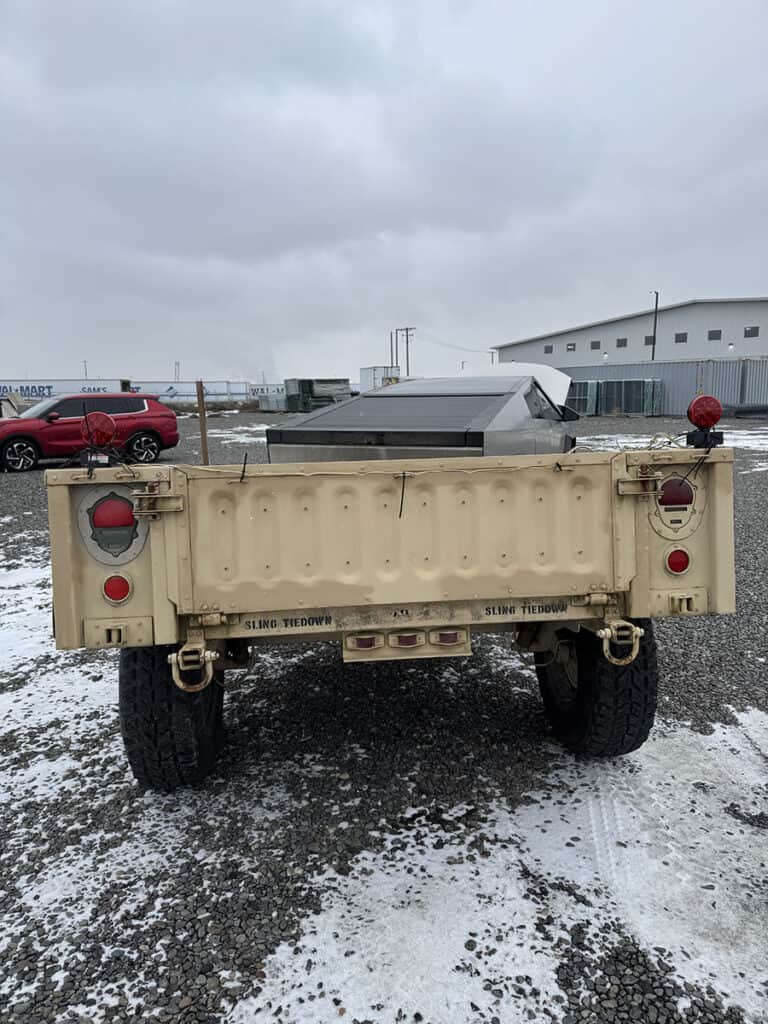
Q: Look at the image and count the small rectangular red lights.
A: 3